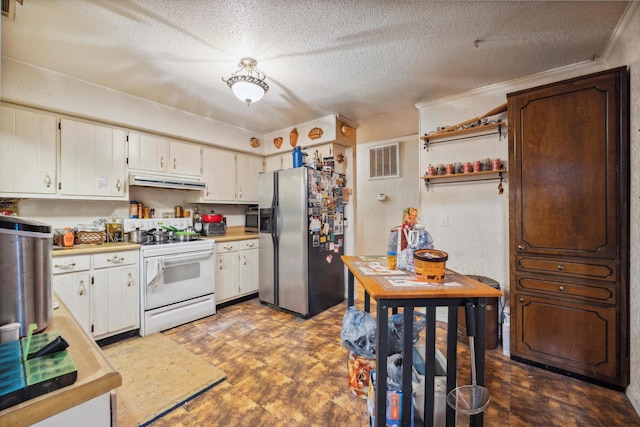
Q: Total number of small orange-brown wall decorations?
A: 5